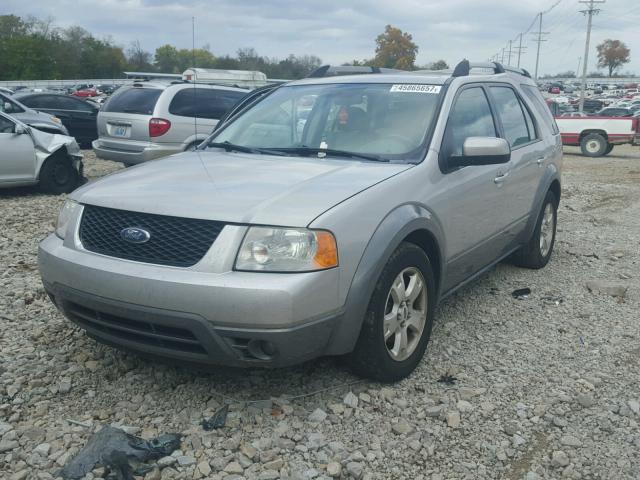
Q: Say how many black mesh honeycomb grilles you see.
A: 1